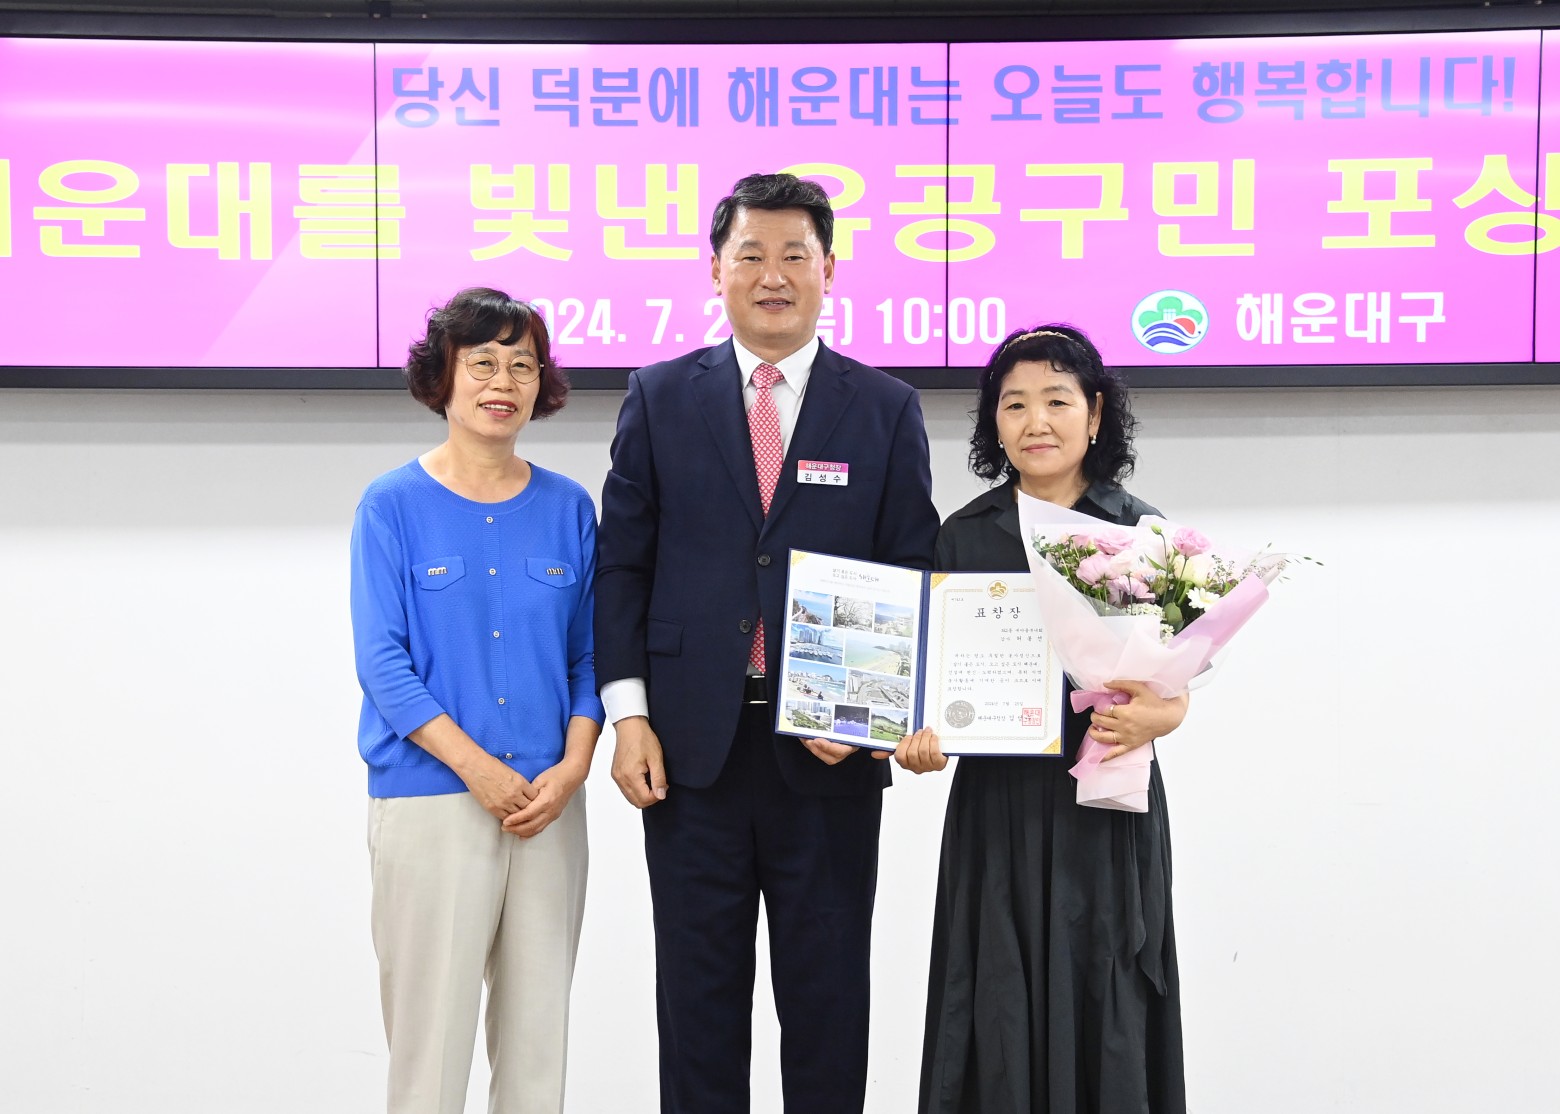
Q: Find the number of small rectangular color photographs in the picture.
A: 10